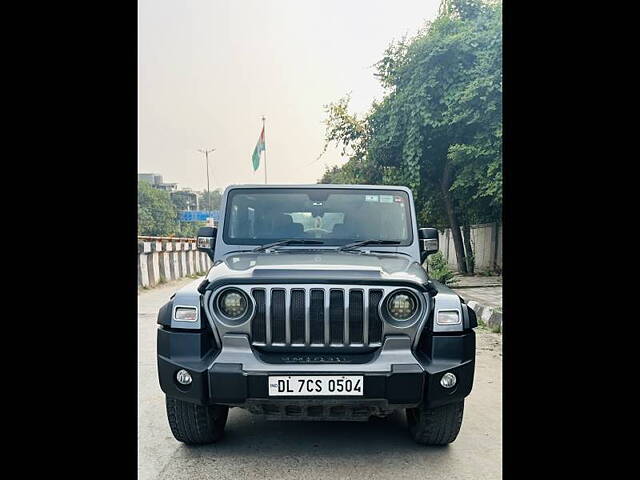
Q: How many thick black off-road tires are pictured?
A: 2